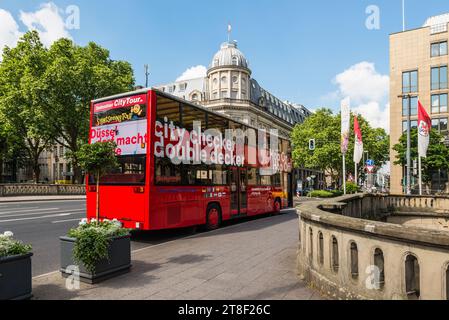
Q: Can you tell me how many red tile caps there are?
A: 2